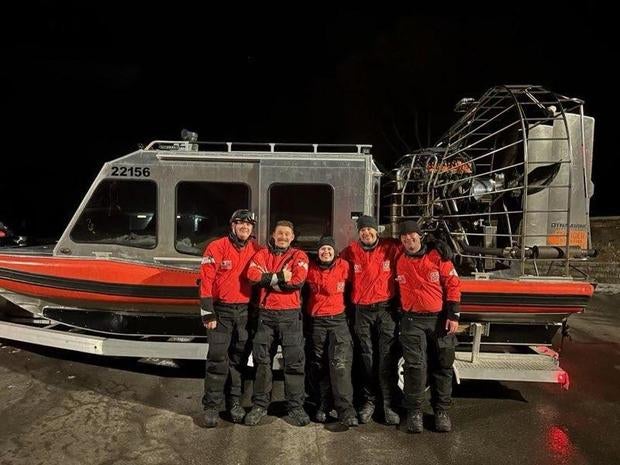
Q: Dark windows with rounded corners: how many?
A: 3